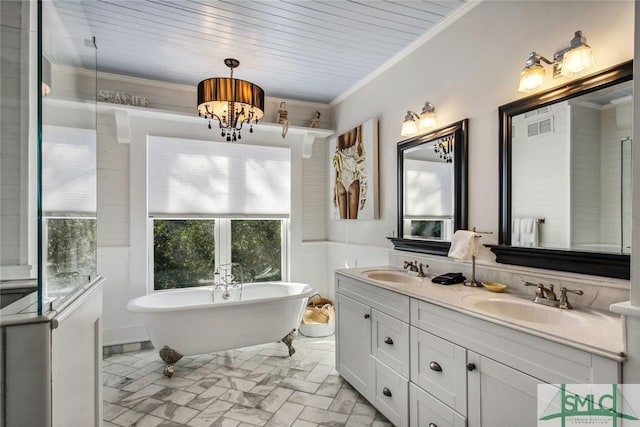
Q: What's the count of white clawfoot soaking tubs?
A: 1